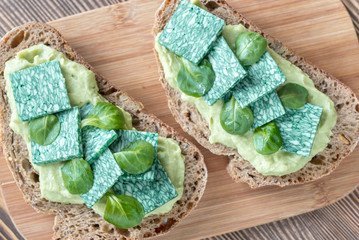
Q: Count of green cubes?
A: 11